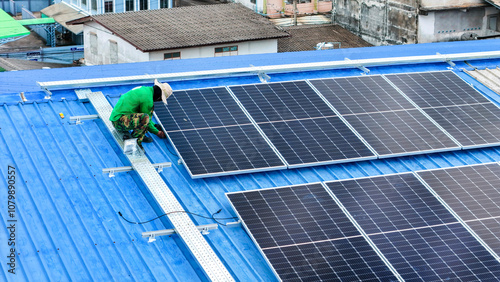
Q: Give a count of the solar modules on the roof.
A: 7